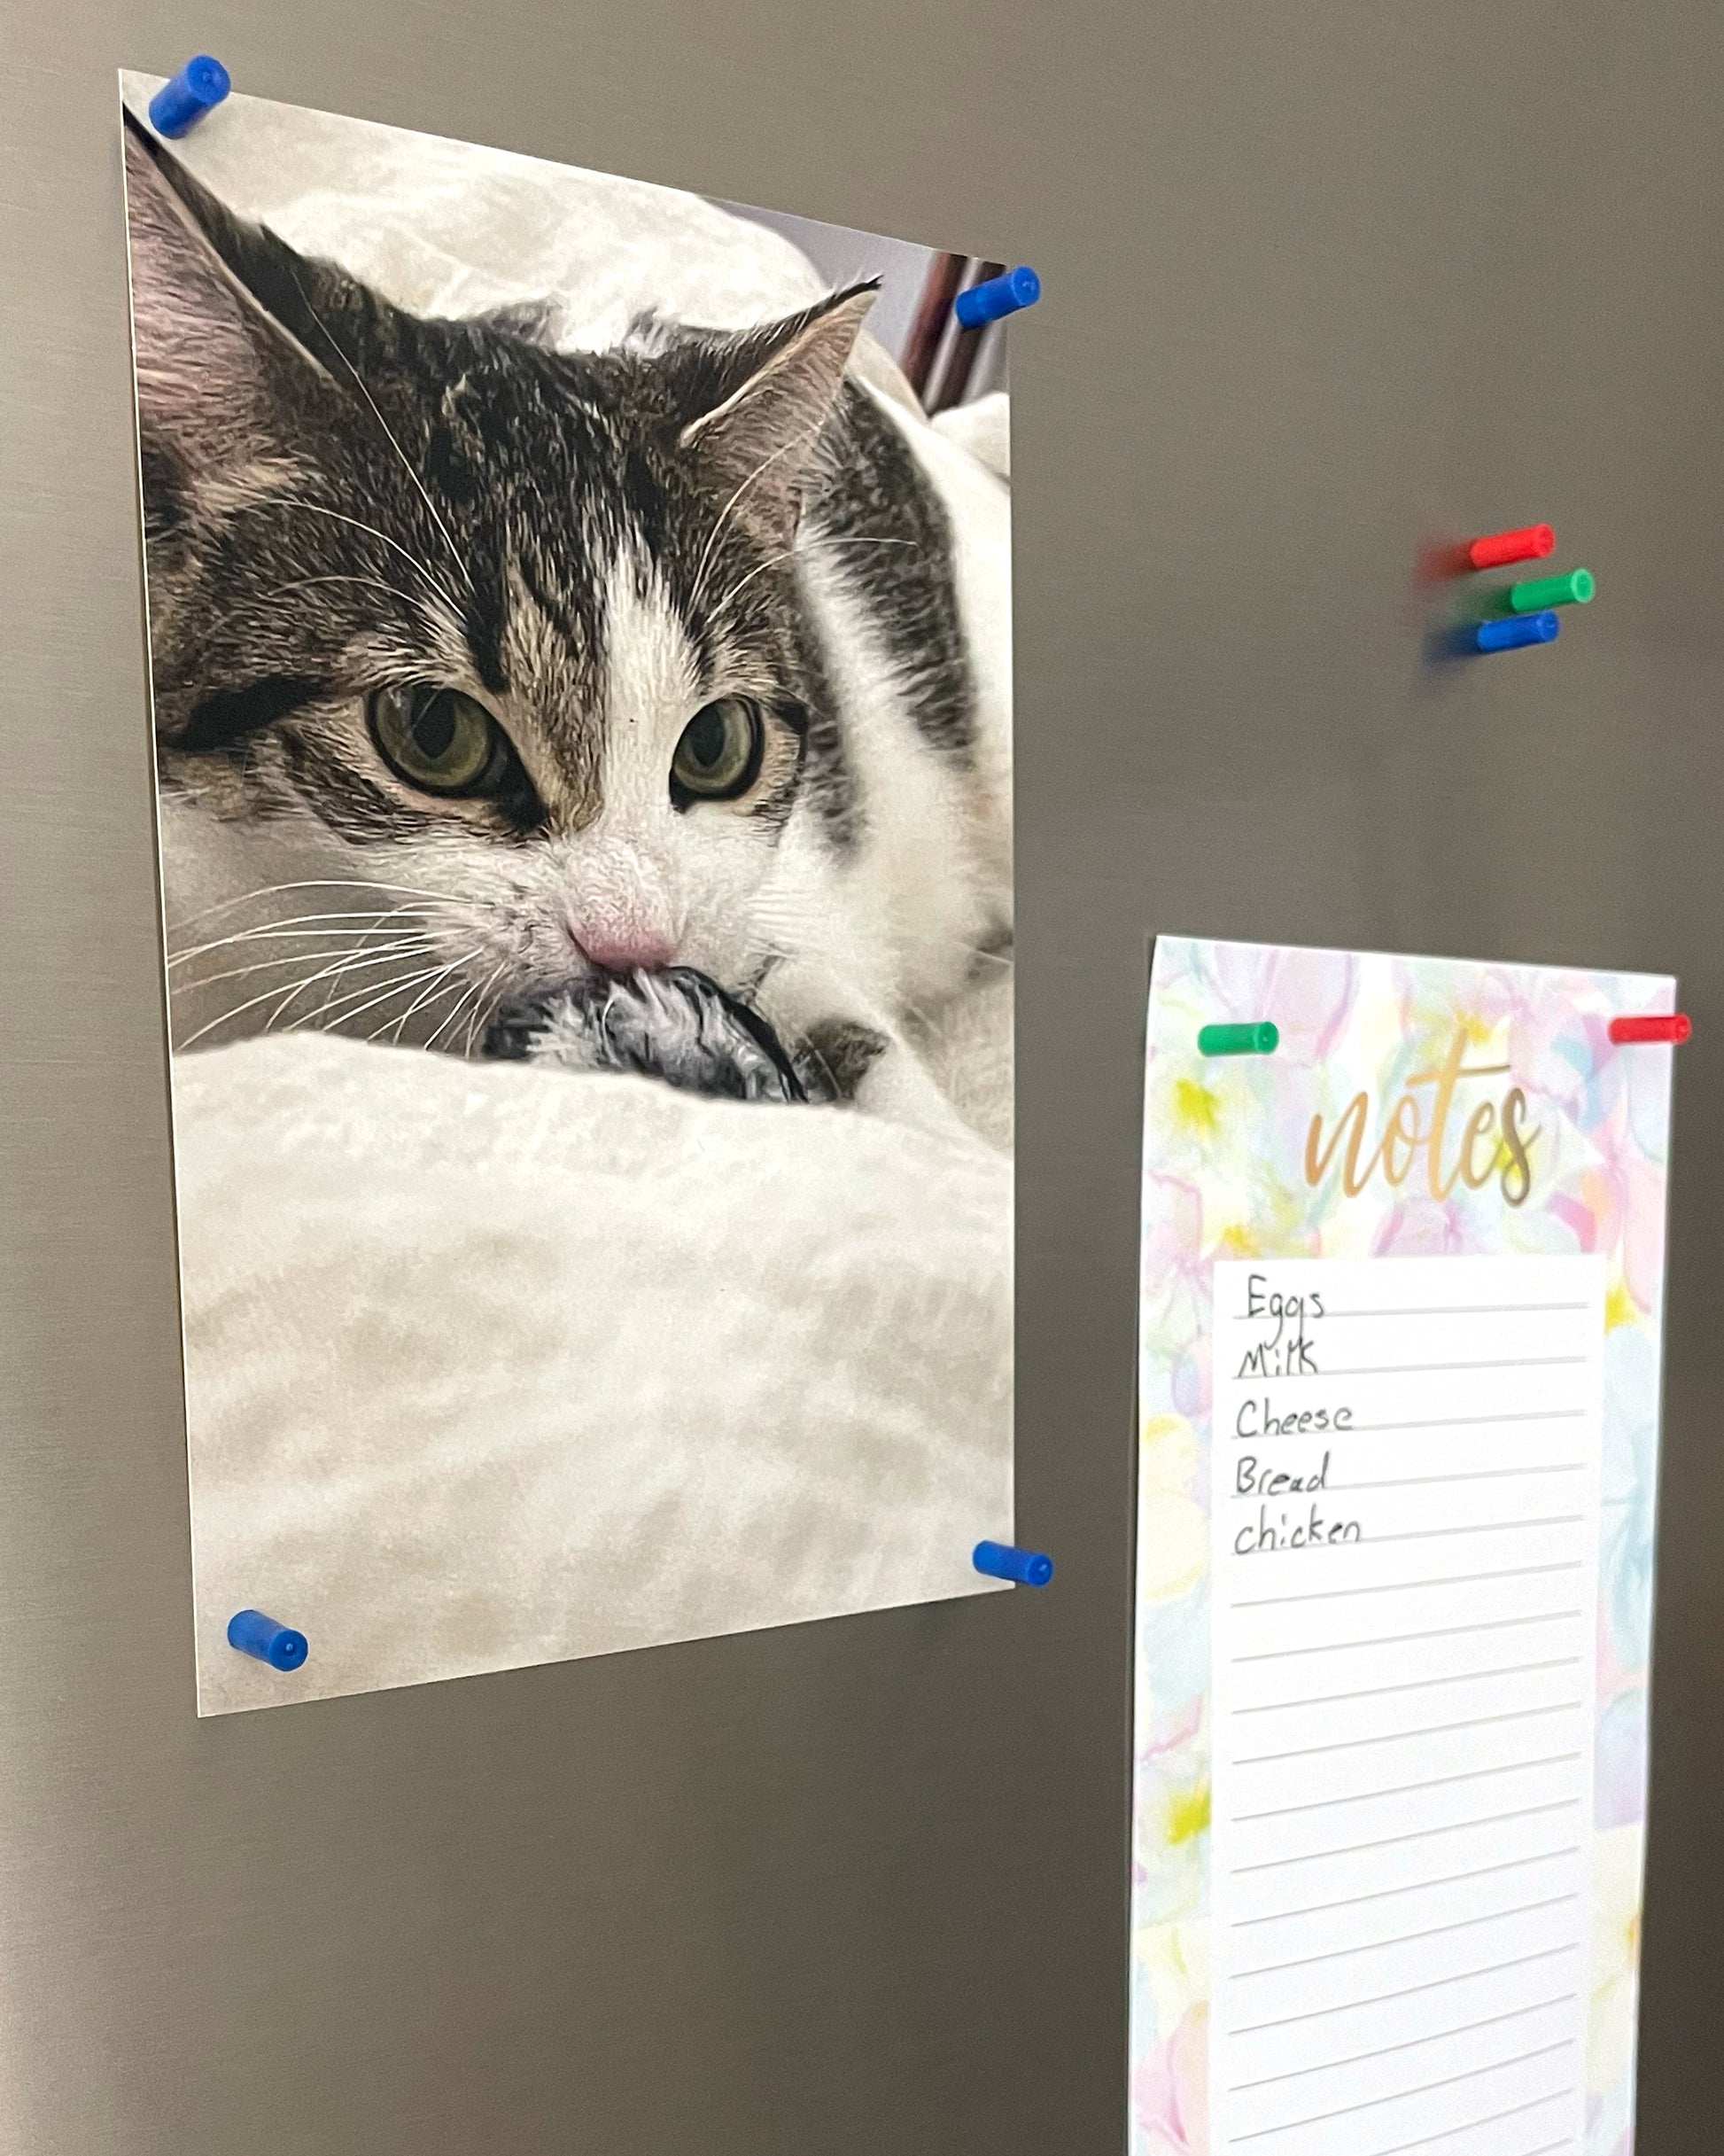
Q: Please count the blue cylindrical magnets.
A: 5